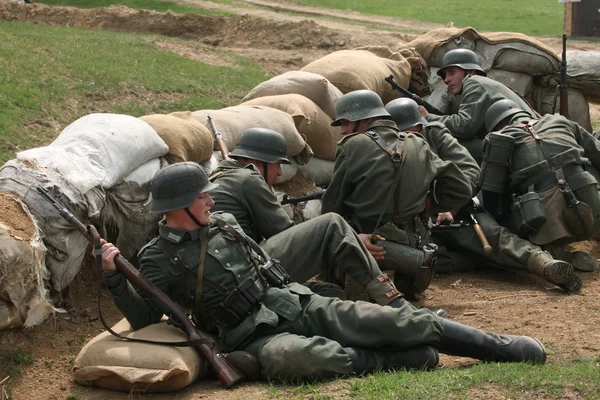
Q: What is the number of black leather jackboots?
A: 2